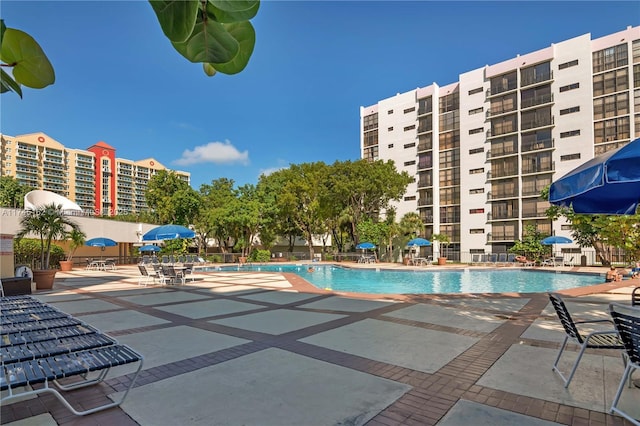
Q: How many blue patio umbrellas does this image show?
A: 7